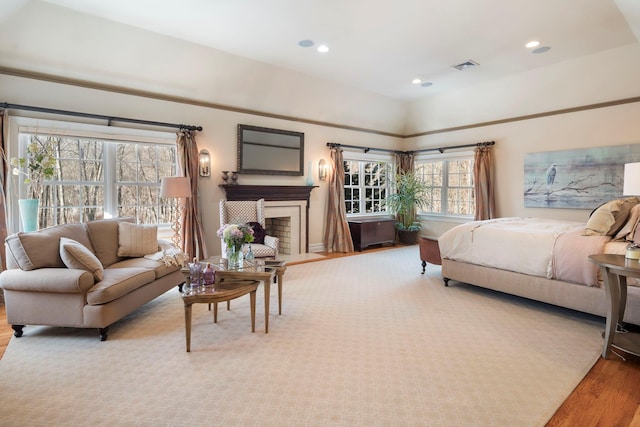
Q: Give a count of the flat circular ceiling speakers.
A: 3